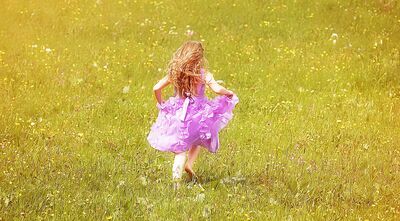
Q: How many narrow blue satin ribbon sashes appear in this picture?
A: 0